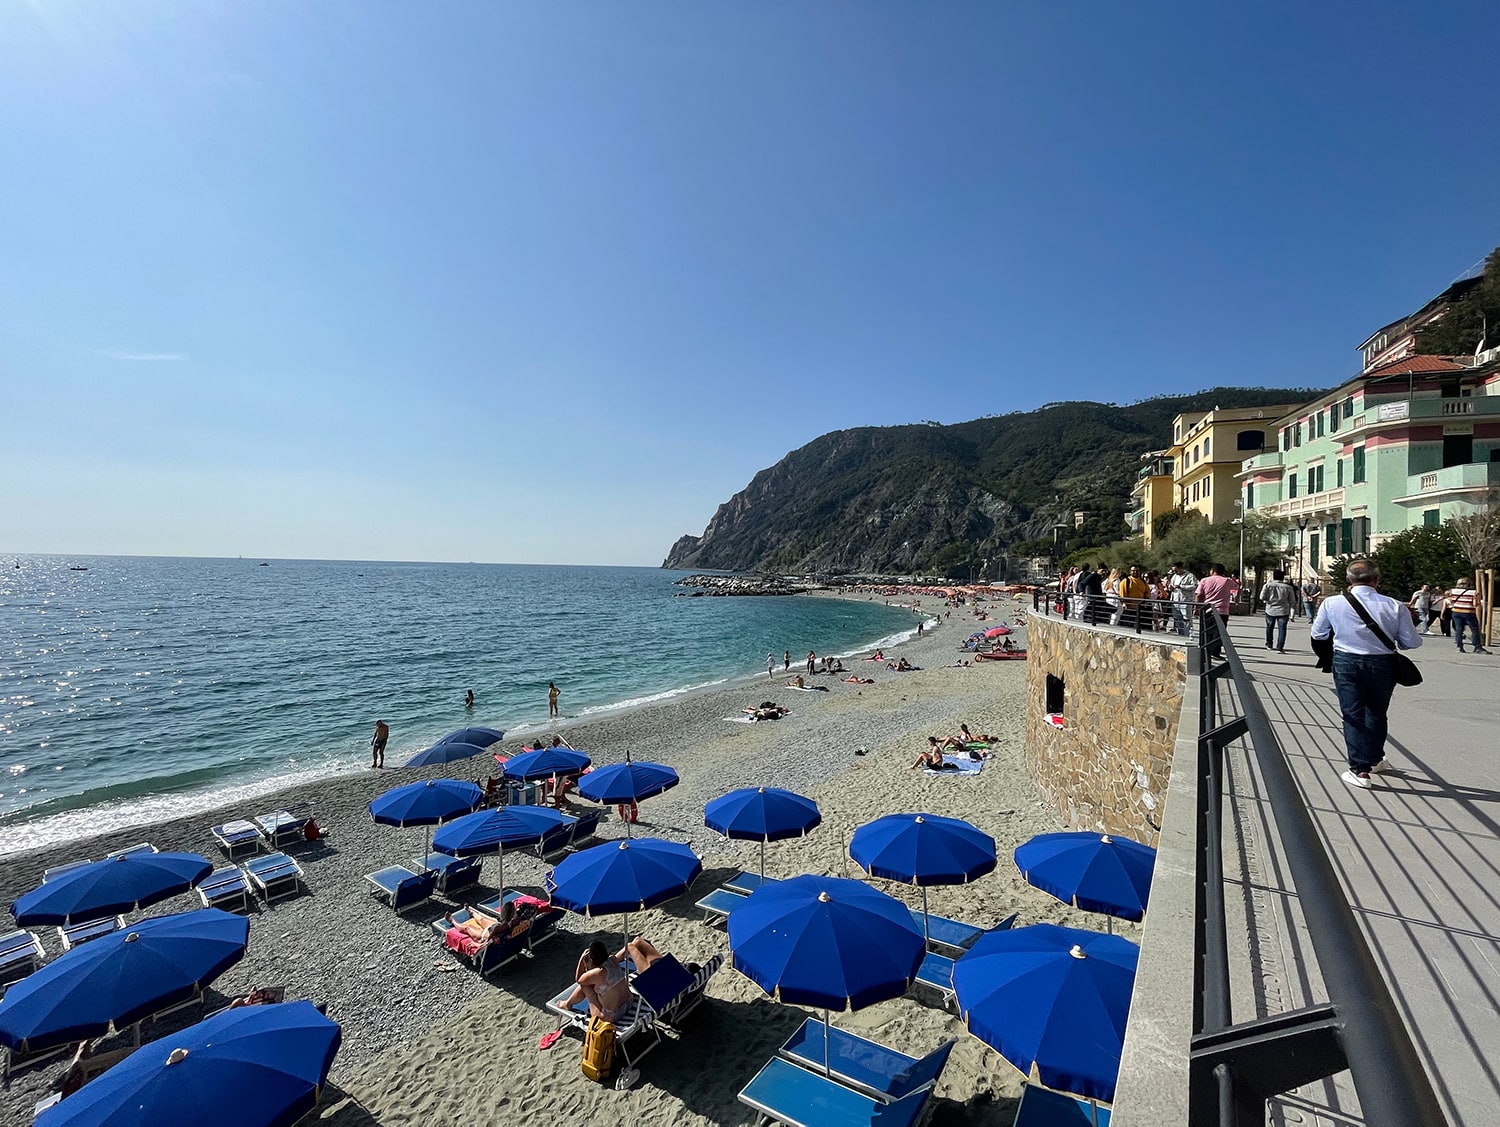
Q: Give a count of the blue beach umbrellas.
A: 15